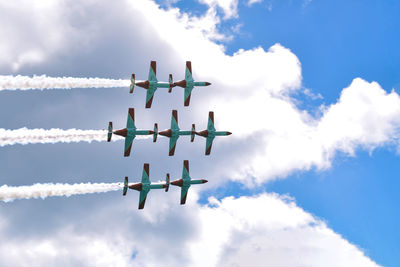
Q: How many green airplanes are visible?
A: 7